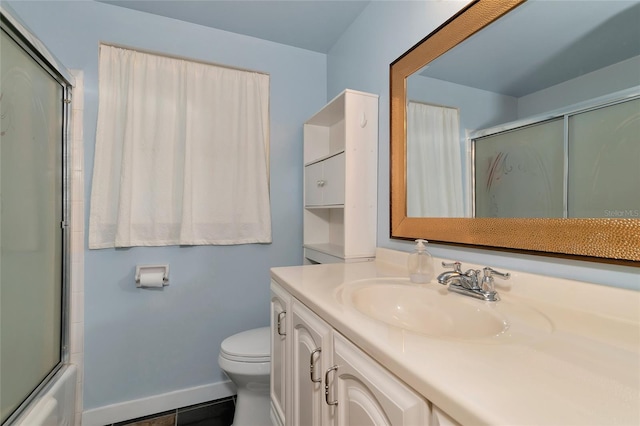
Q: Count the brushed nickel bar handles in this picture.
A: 3